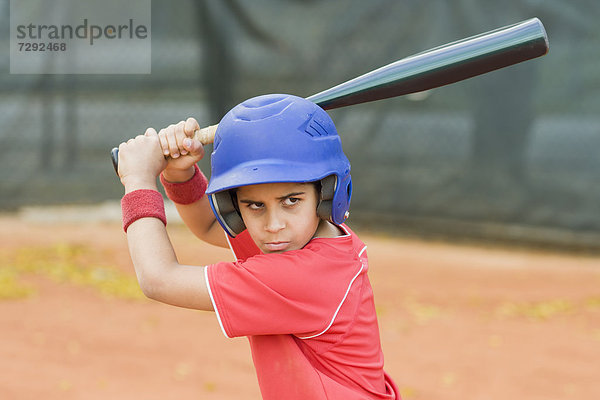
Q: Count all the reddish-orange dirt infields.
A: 1